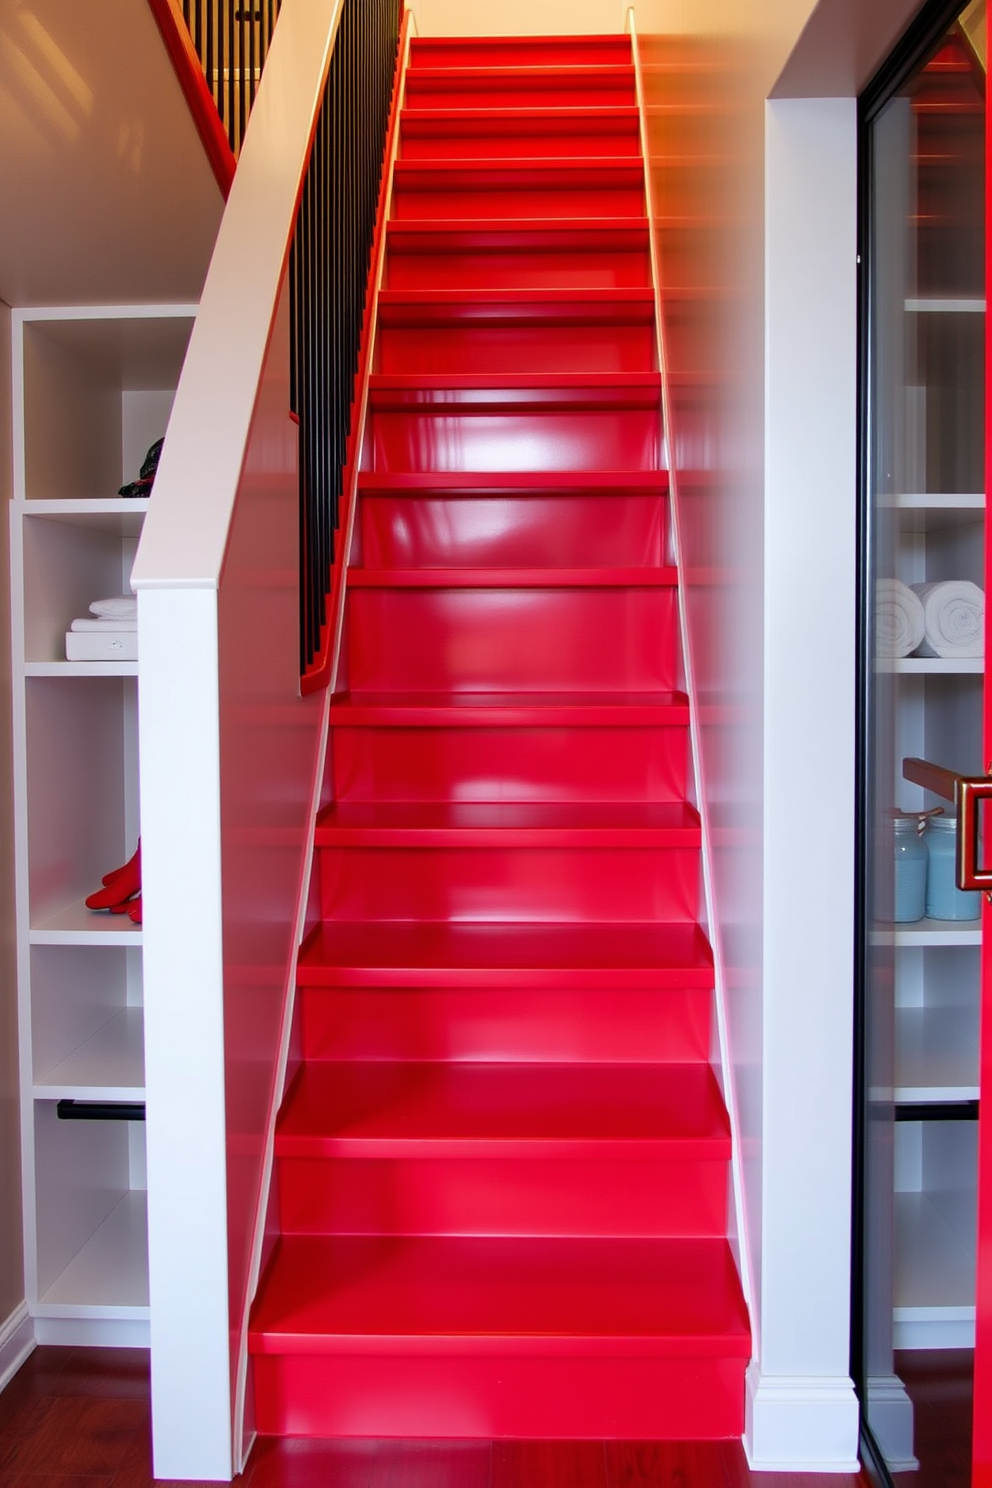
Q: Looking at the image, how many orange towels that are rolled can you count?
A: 0